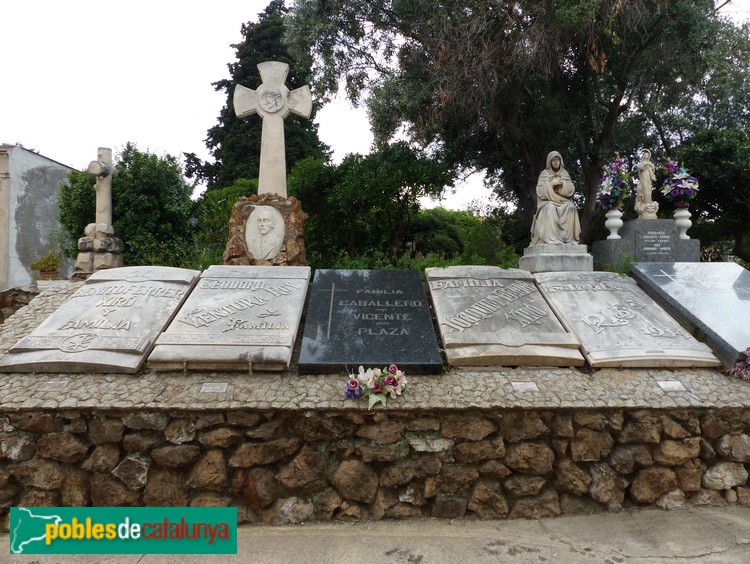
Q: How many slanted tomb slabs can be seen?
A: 6